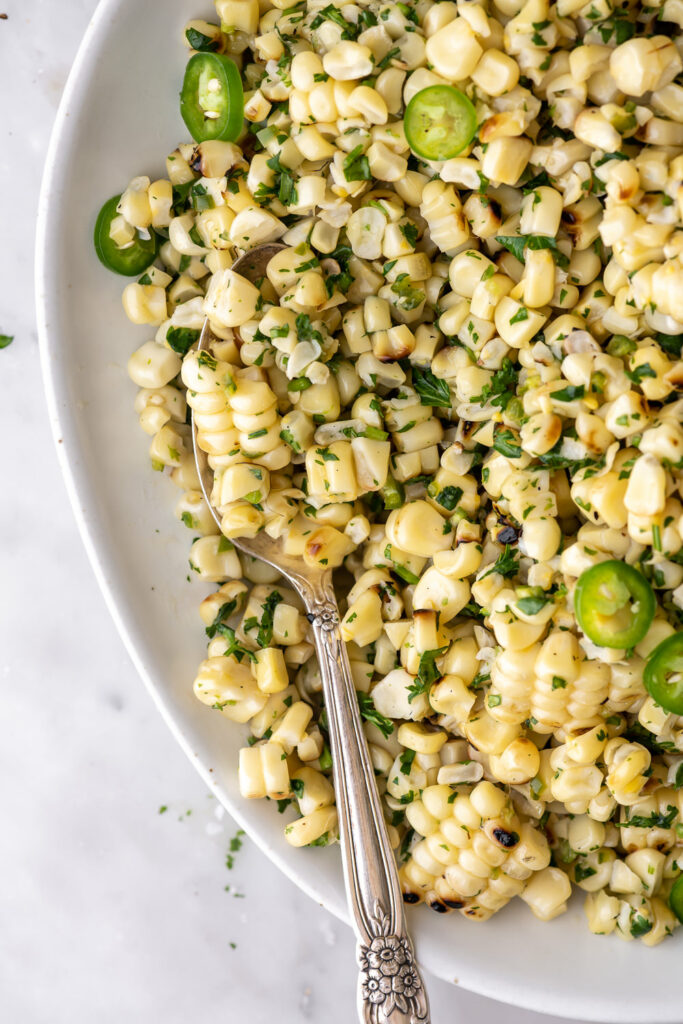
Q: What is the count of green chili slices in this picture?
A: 6